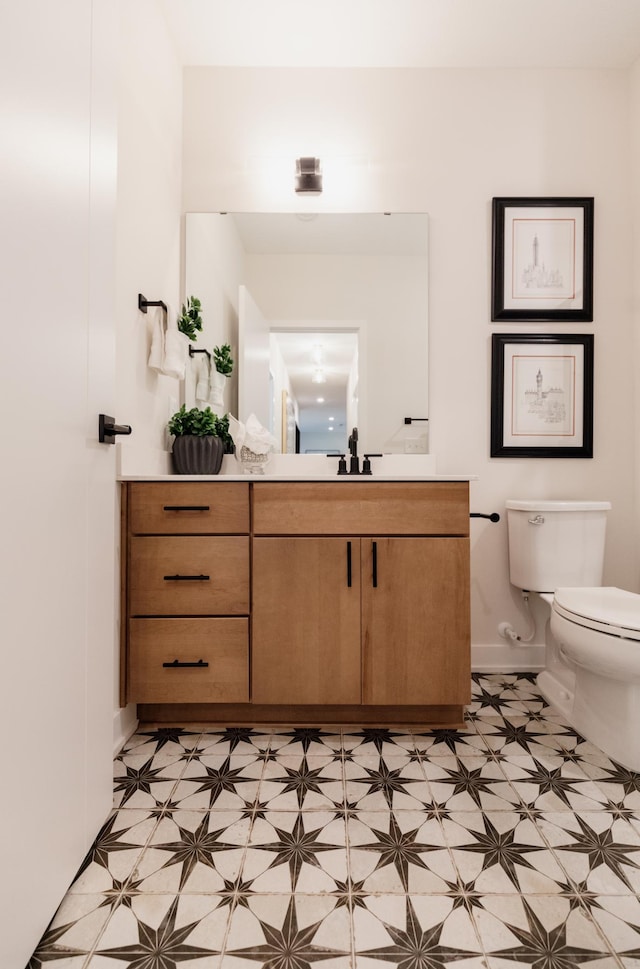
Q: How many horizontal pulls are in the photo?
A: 3